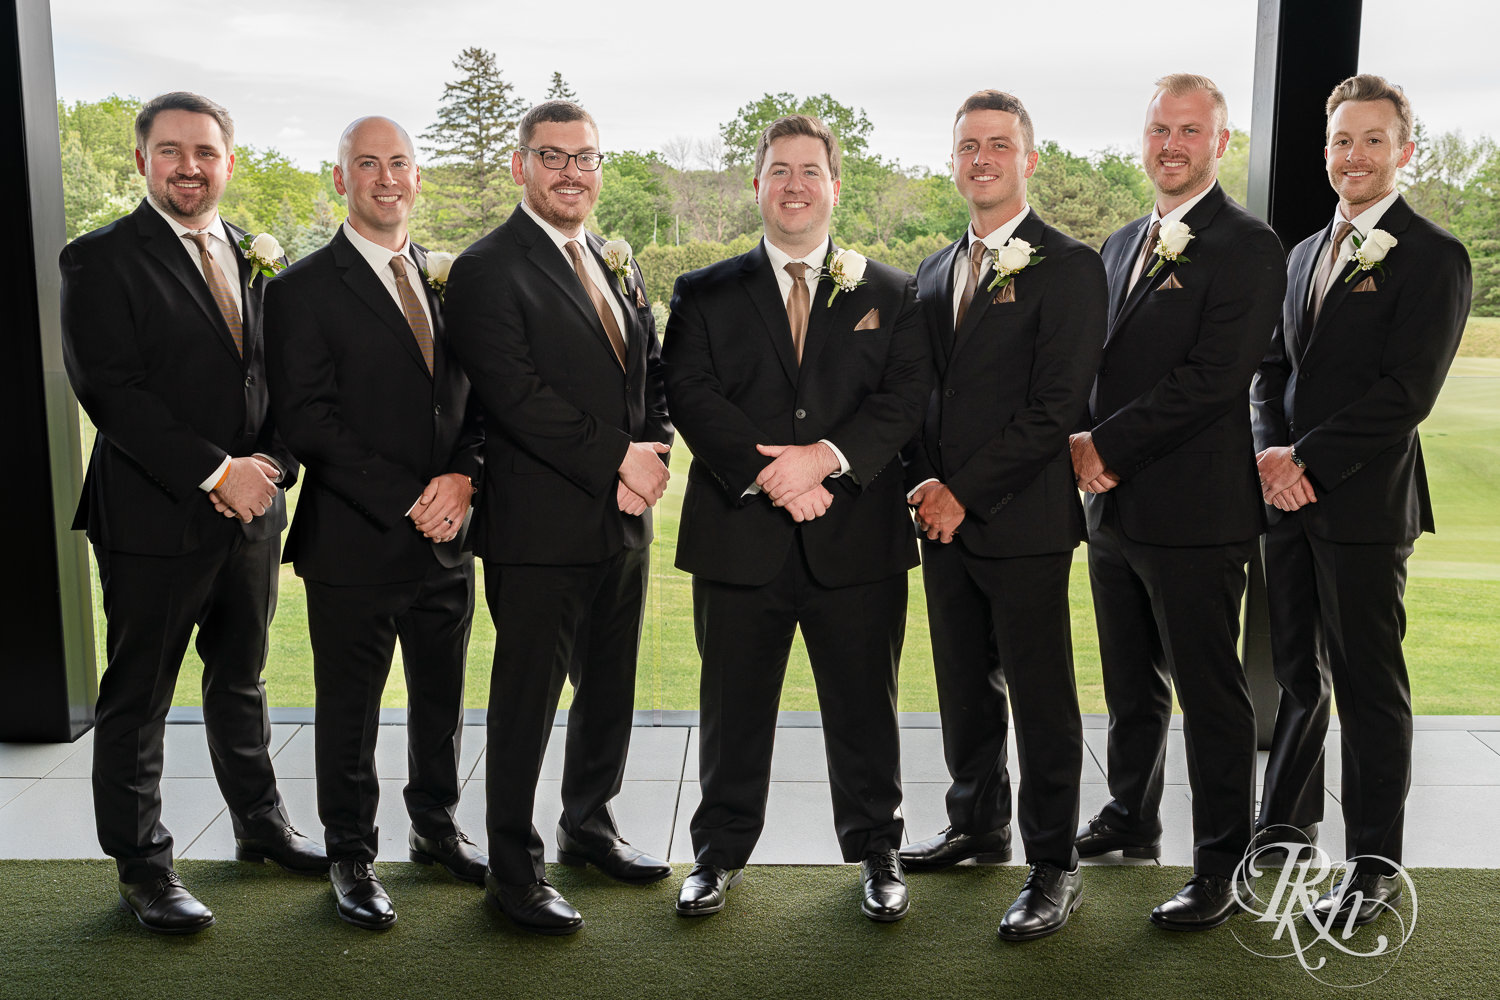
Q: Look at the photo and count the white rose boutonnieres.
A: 7